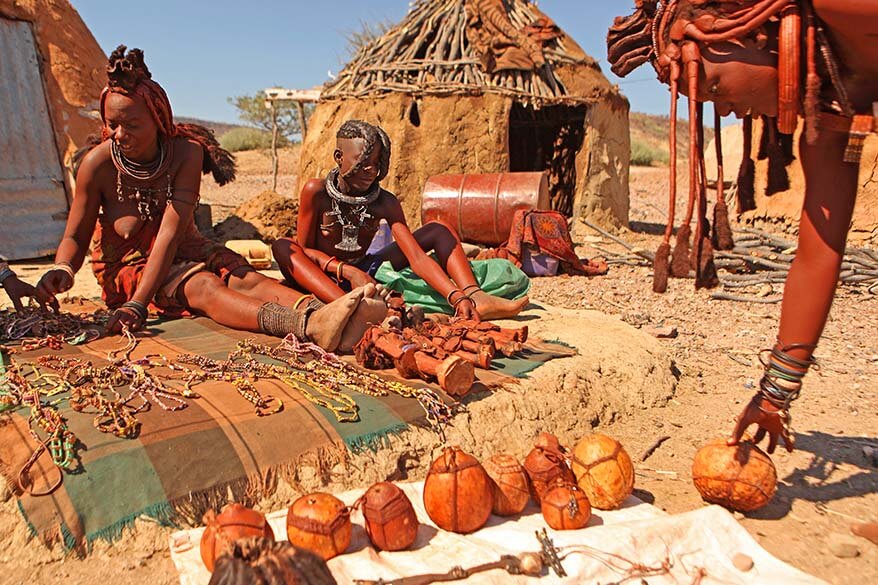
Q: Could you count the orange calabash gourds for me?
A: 9